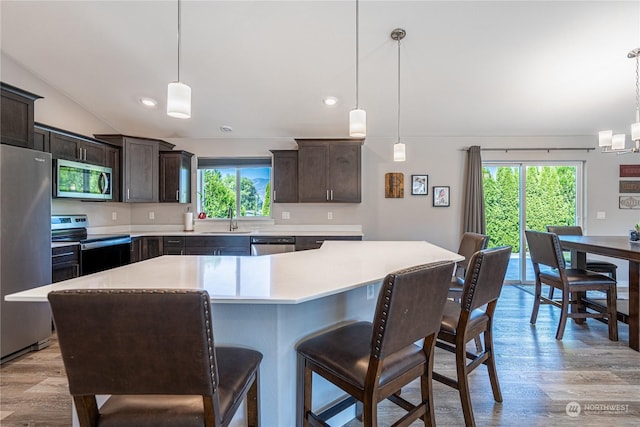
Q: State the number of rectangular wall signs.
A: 3